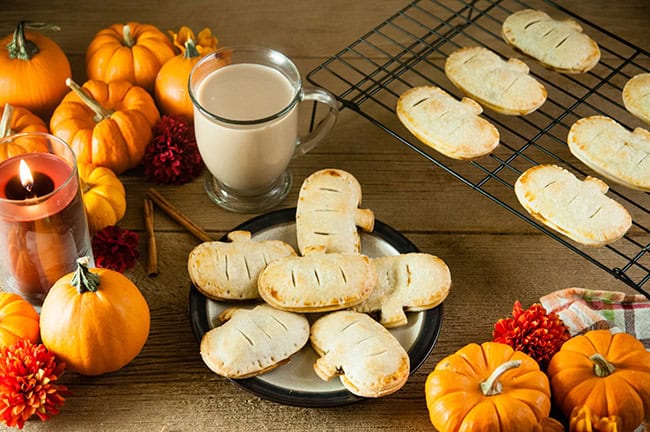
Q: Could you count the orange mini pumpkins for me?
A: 10